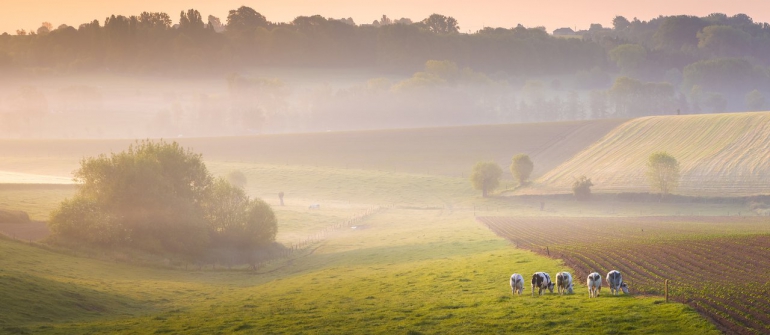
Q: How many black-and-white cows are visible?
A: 5